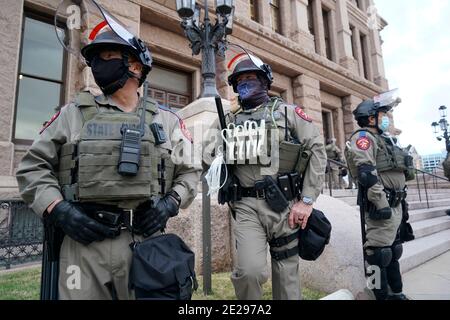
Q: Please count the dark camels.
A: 0